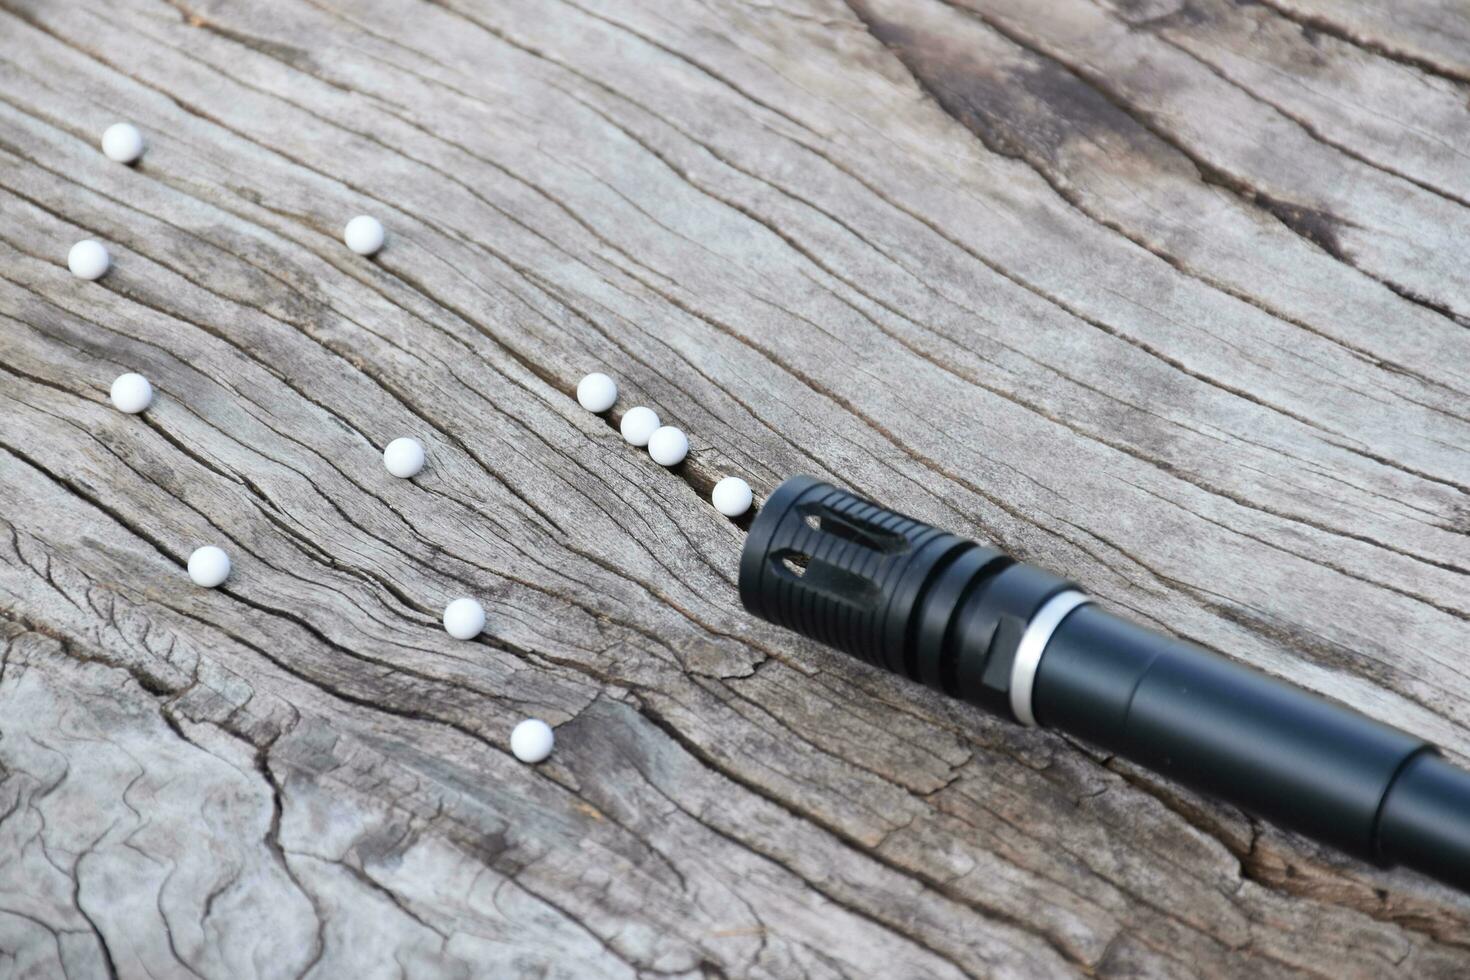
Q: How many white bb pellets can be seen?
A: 12